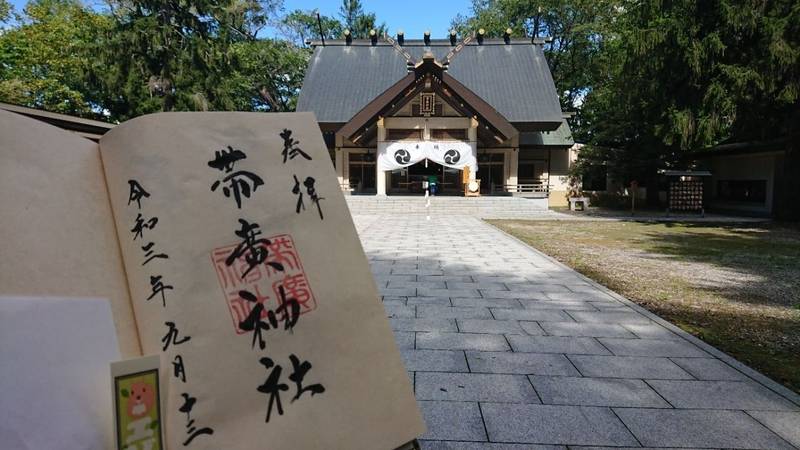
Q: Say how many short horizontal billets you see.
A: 7